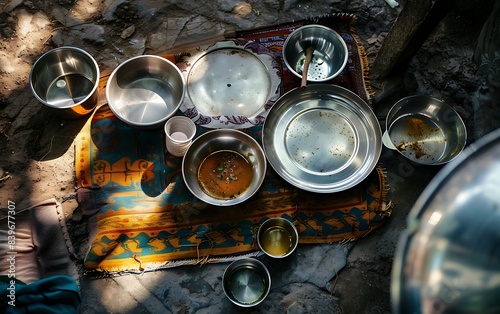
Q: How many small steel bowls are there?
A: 2